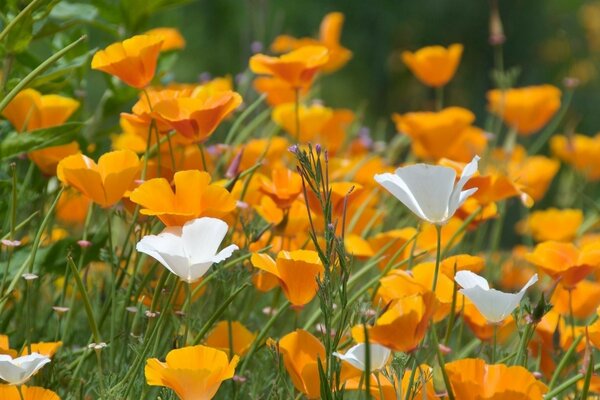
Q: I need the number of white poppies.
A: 5